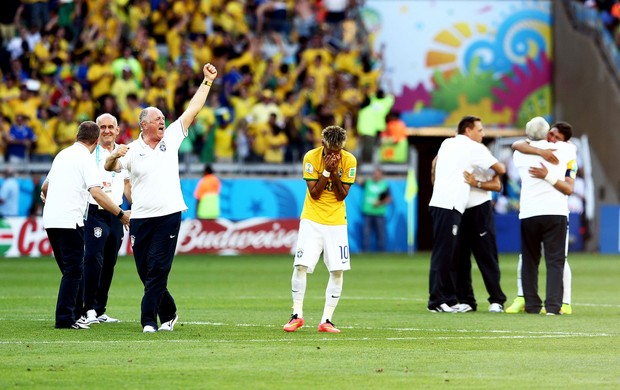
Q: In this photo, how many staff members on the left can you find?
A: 3